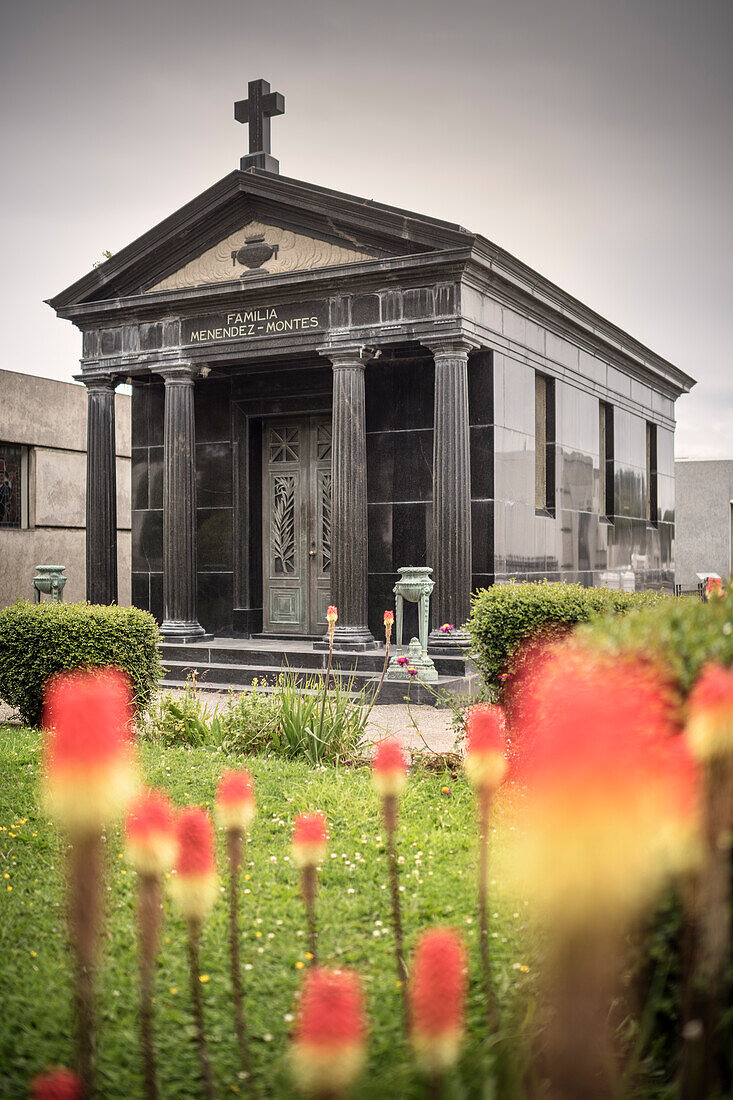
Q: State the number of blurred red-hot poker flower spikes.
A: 12